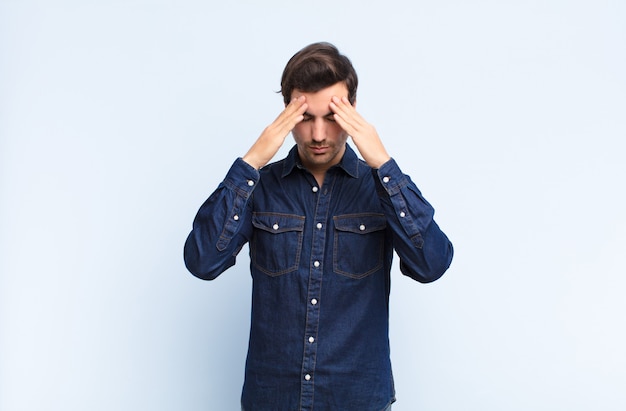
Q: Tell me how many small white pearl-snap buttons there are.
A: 12